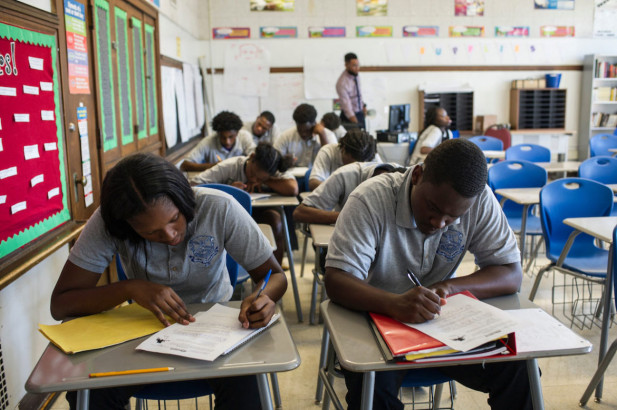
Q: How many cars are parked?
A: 0